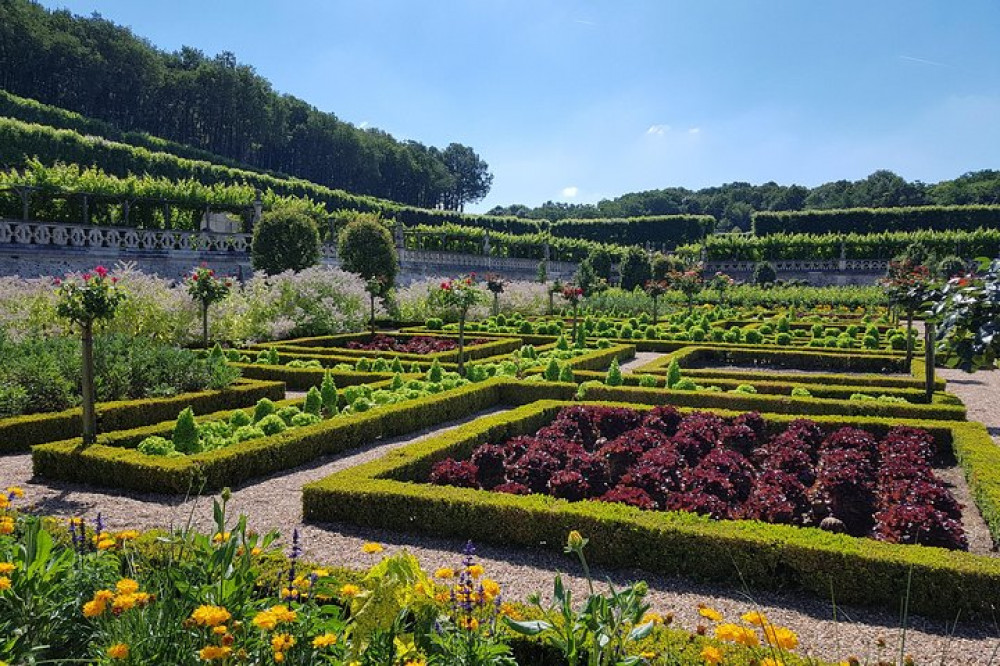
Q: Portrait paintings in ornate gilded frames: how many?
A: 0